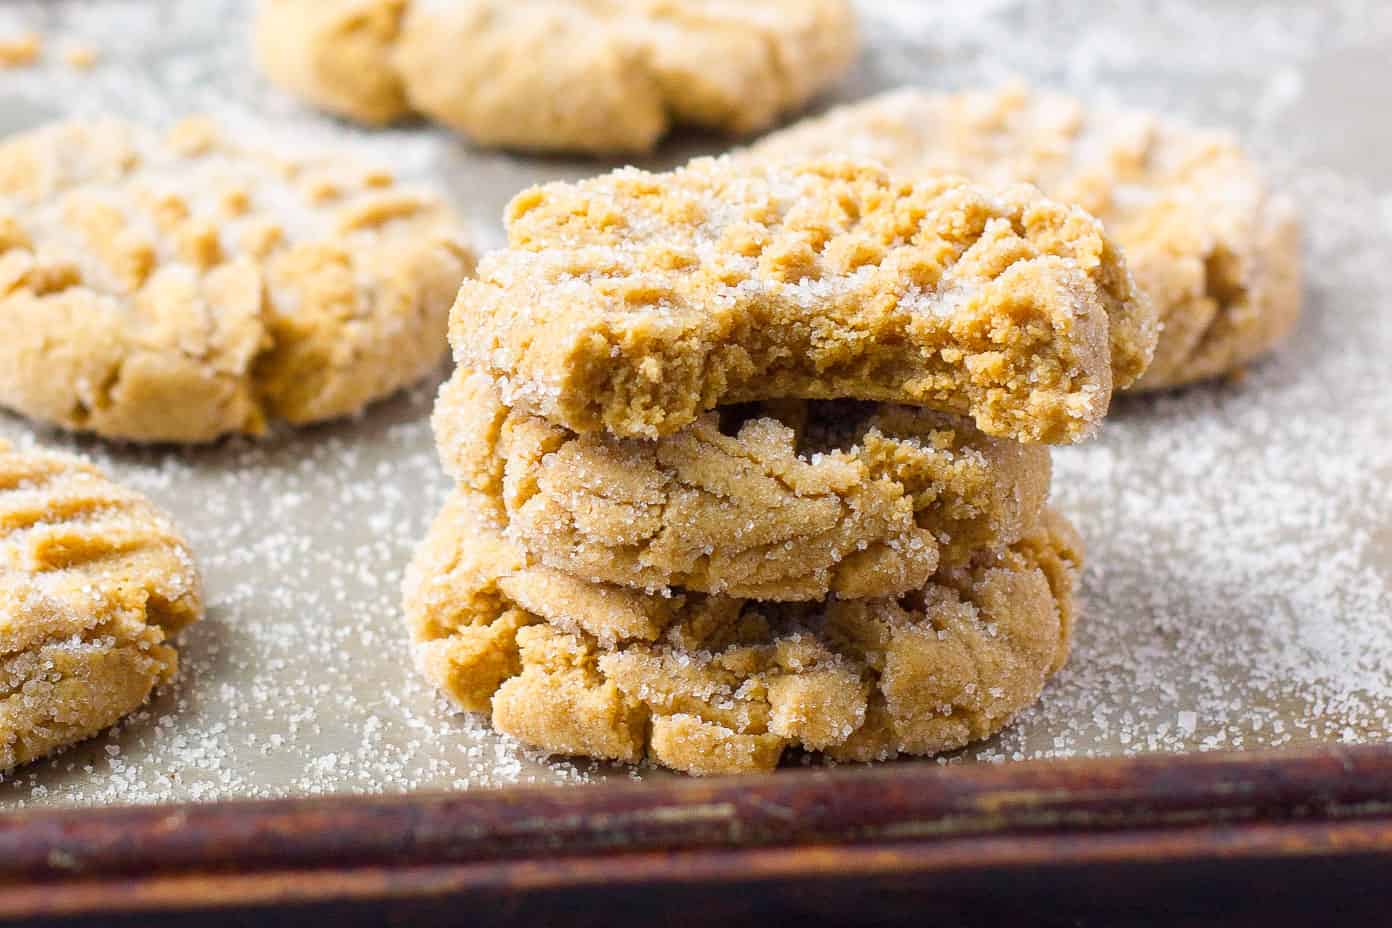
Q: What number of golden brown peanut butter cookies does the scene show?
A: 7